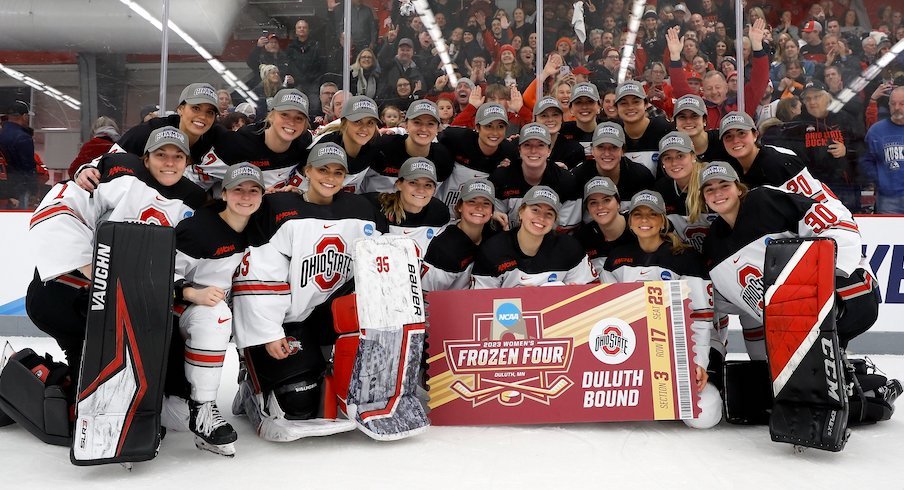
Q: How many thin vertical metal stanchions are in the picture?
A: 4